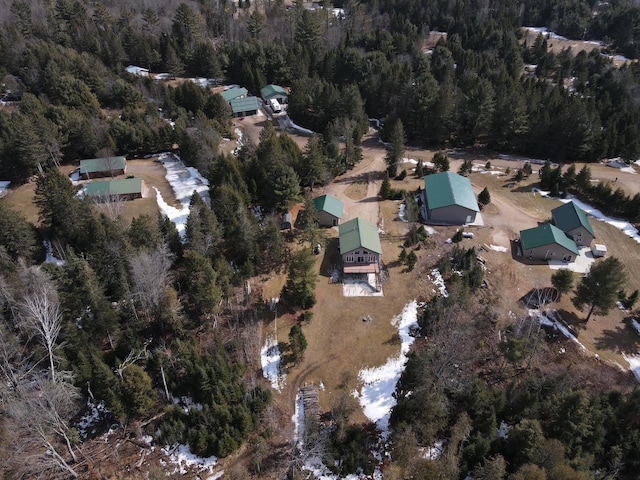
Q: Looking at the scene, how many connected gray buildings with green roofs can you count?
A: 2